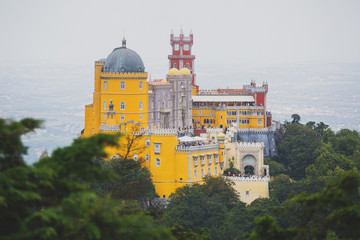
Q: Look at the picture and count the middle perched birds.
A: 0